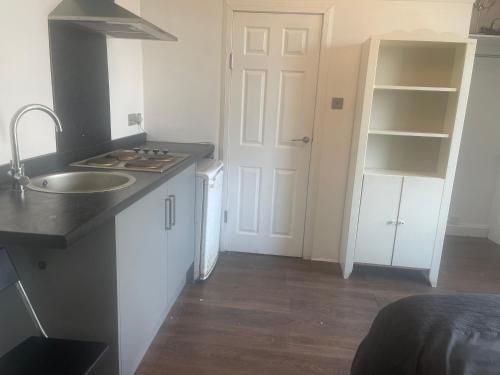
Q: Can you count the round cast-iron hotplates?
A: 4